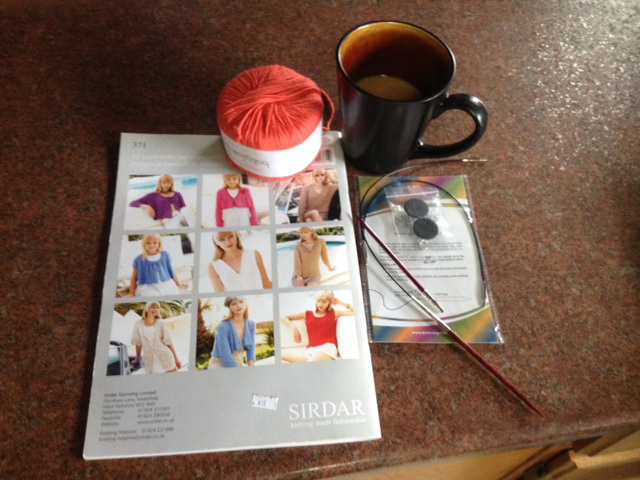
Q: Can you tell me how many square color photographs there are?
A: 9